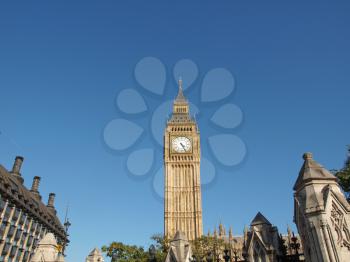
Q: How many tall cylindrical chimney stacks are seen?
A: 3